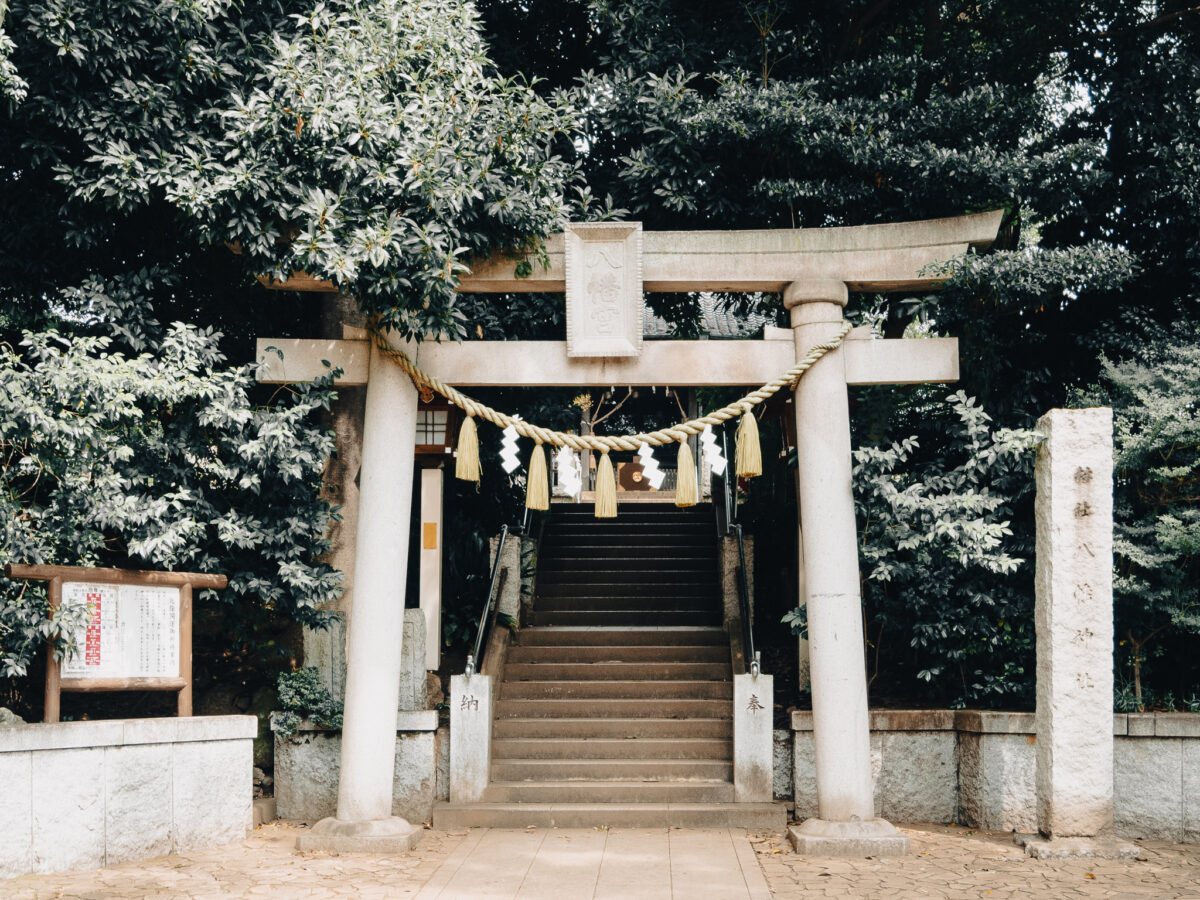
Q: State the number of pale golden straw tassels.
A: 5